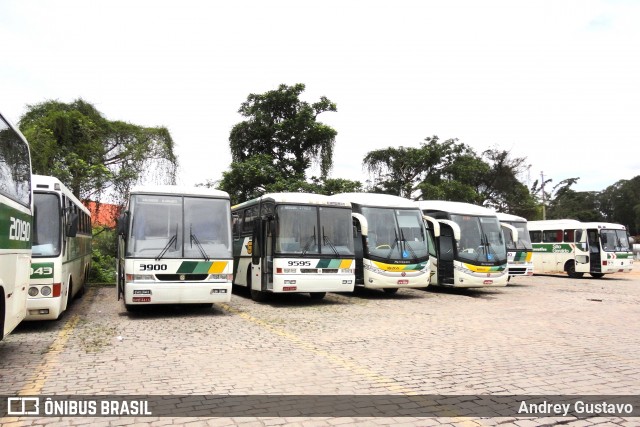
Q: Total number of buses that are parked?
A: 8